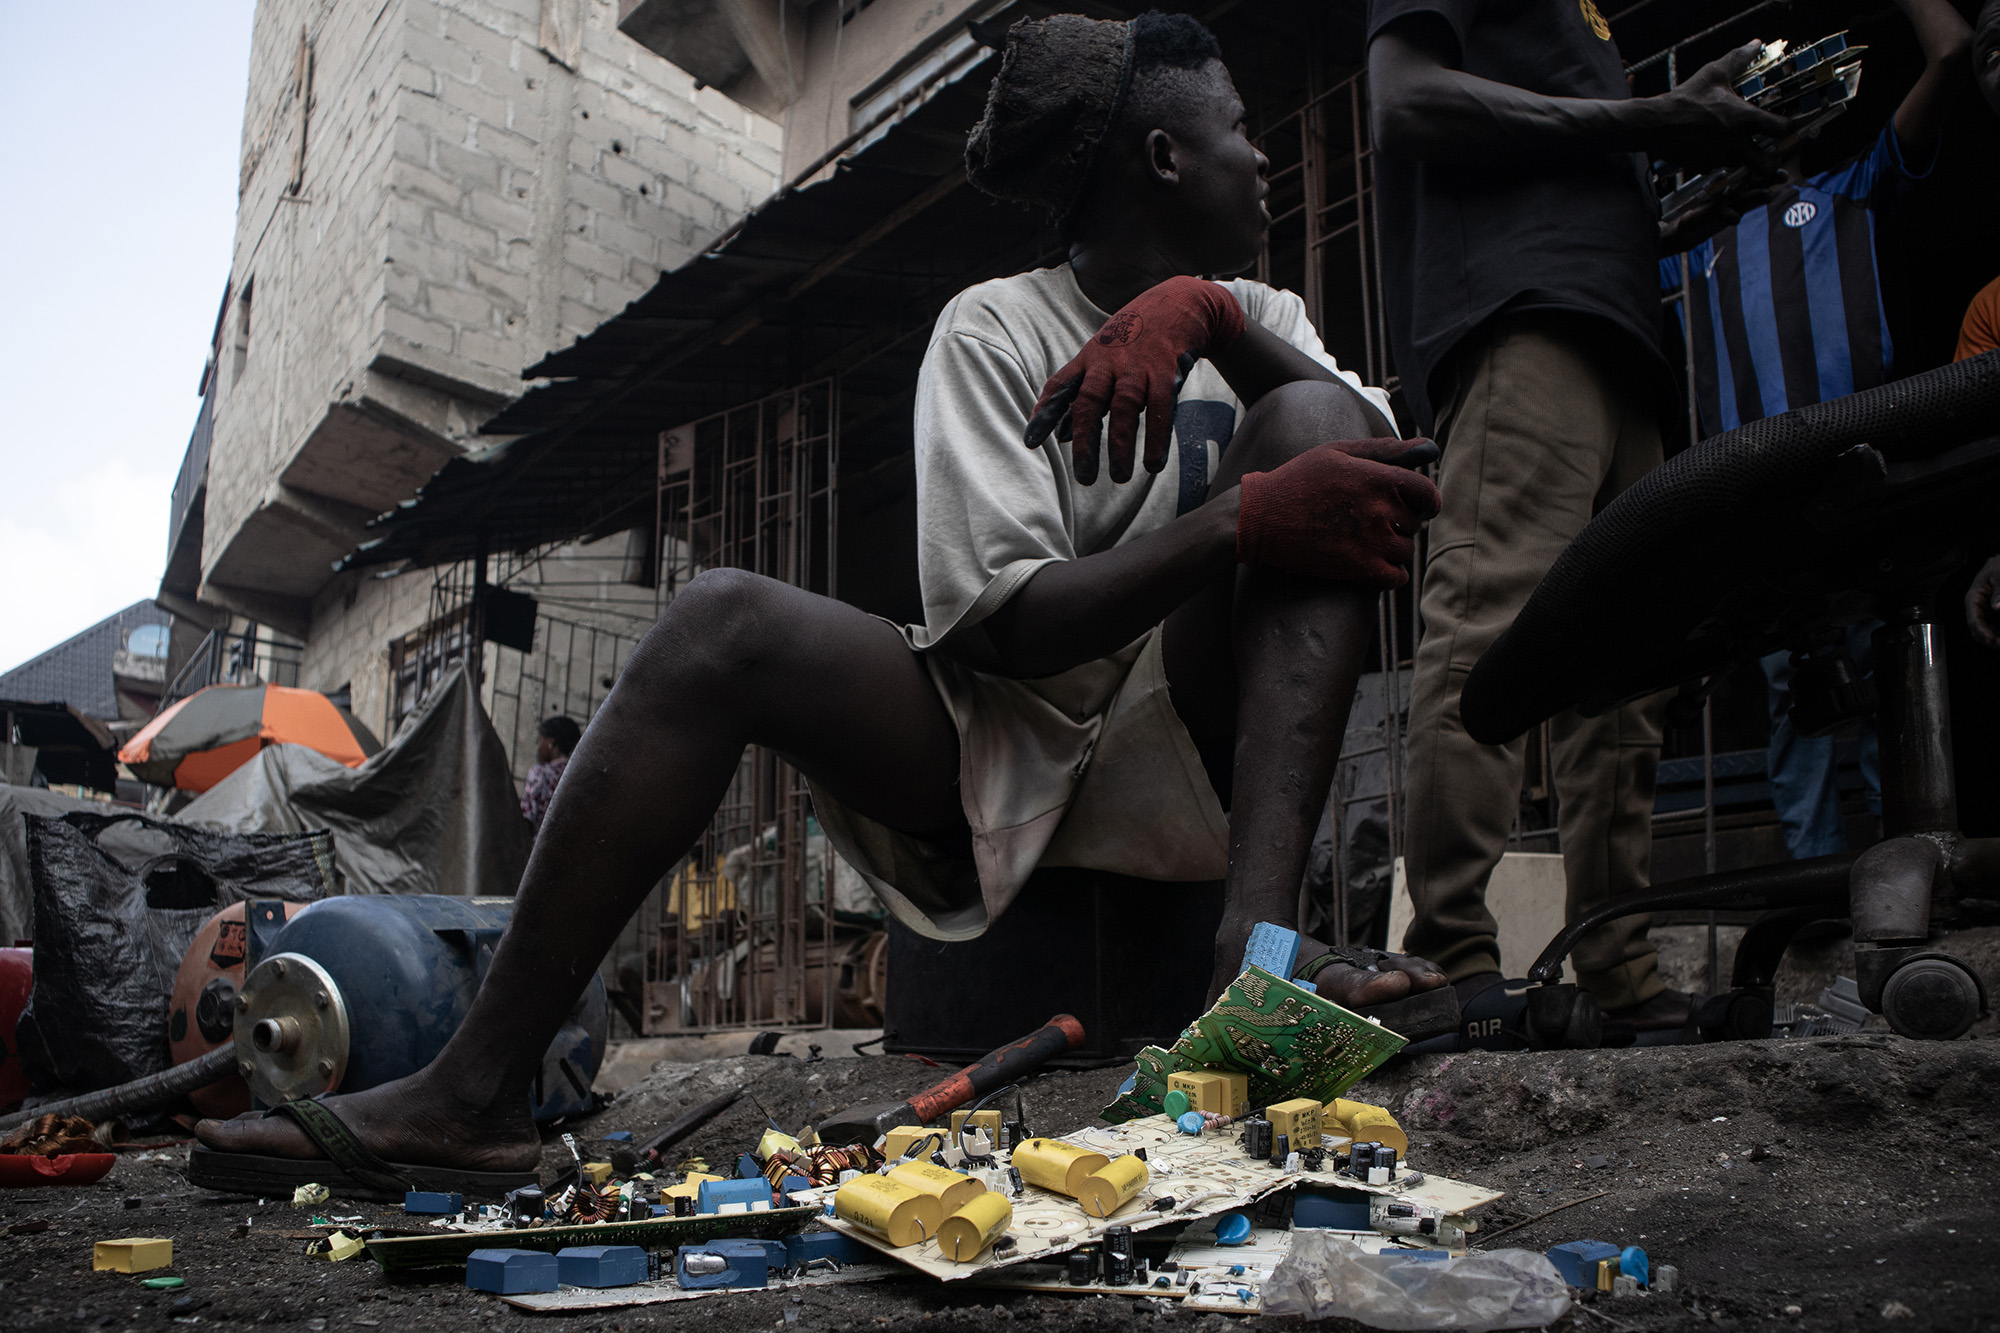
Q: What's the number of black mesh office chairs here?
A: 1